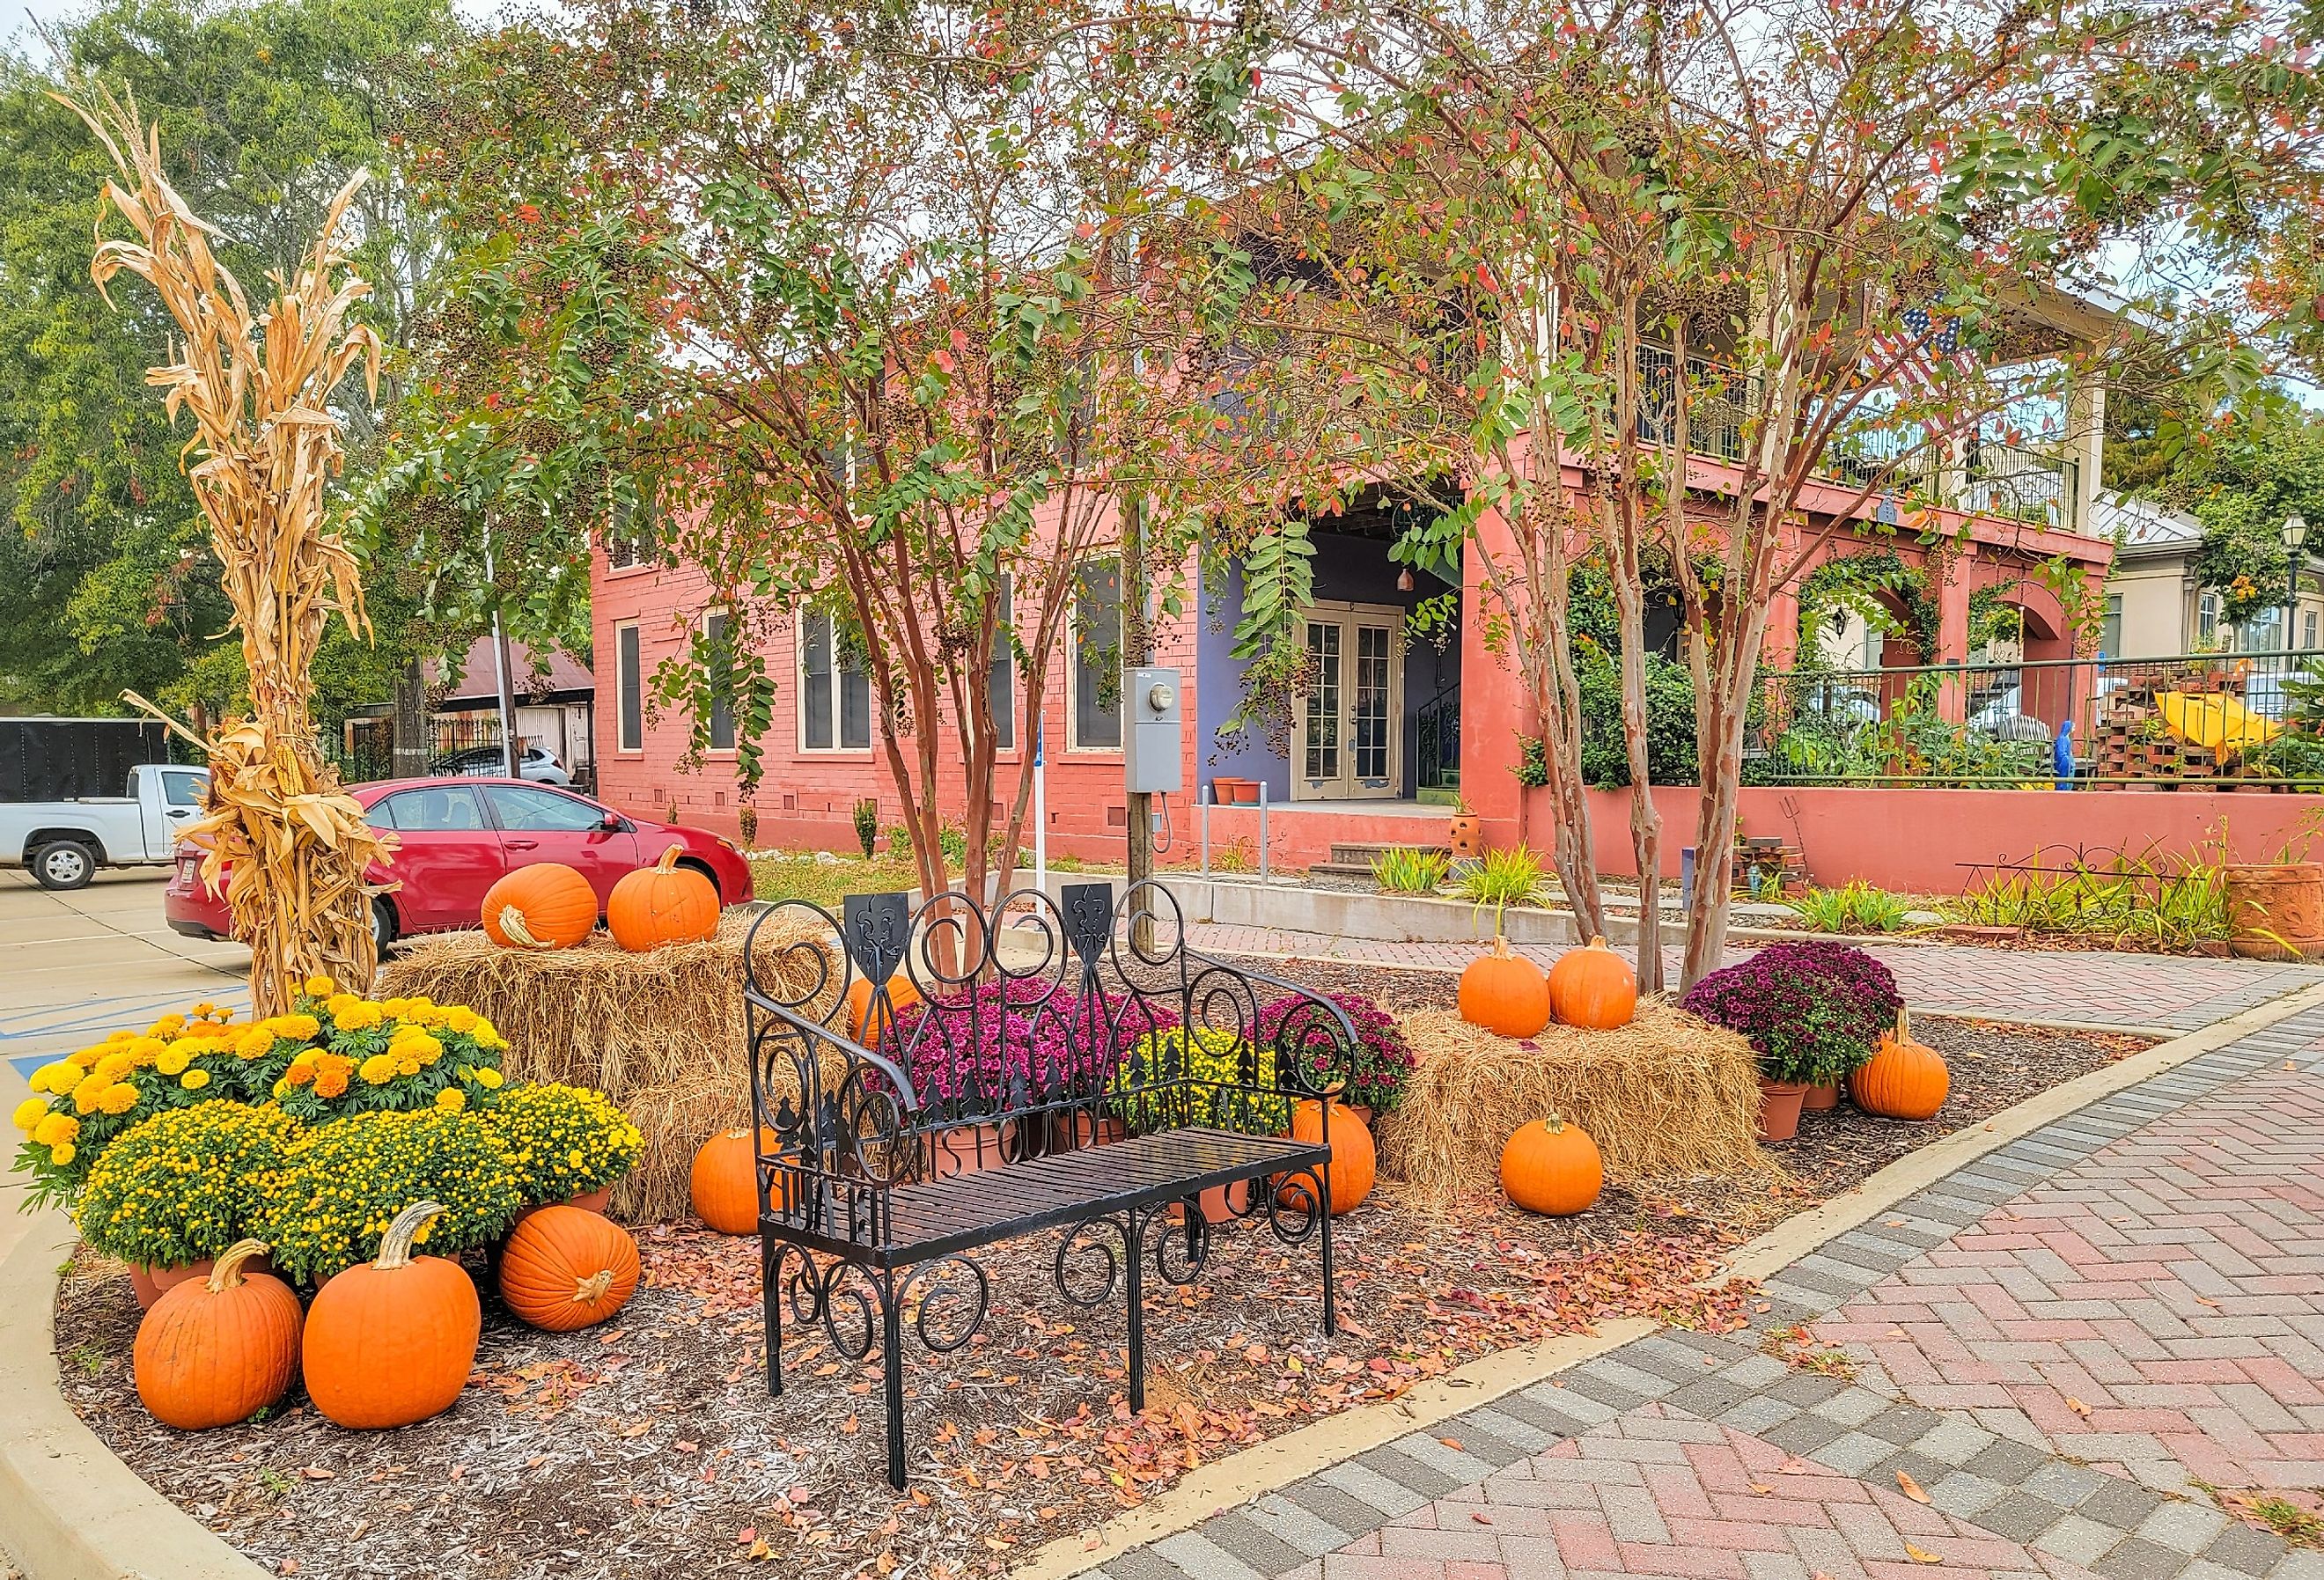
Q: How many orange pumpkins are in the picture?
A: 12